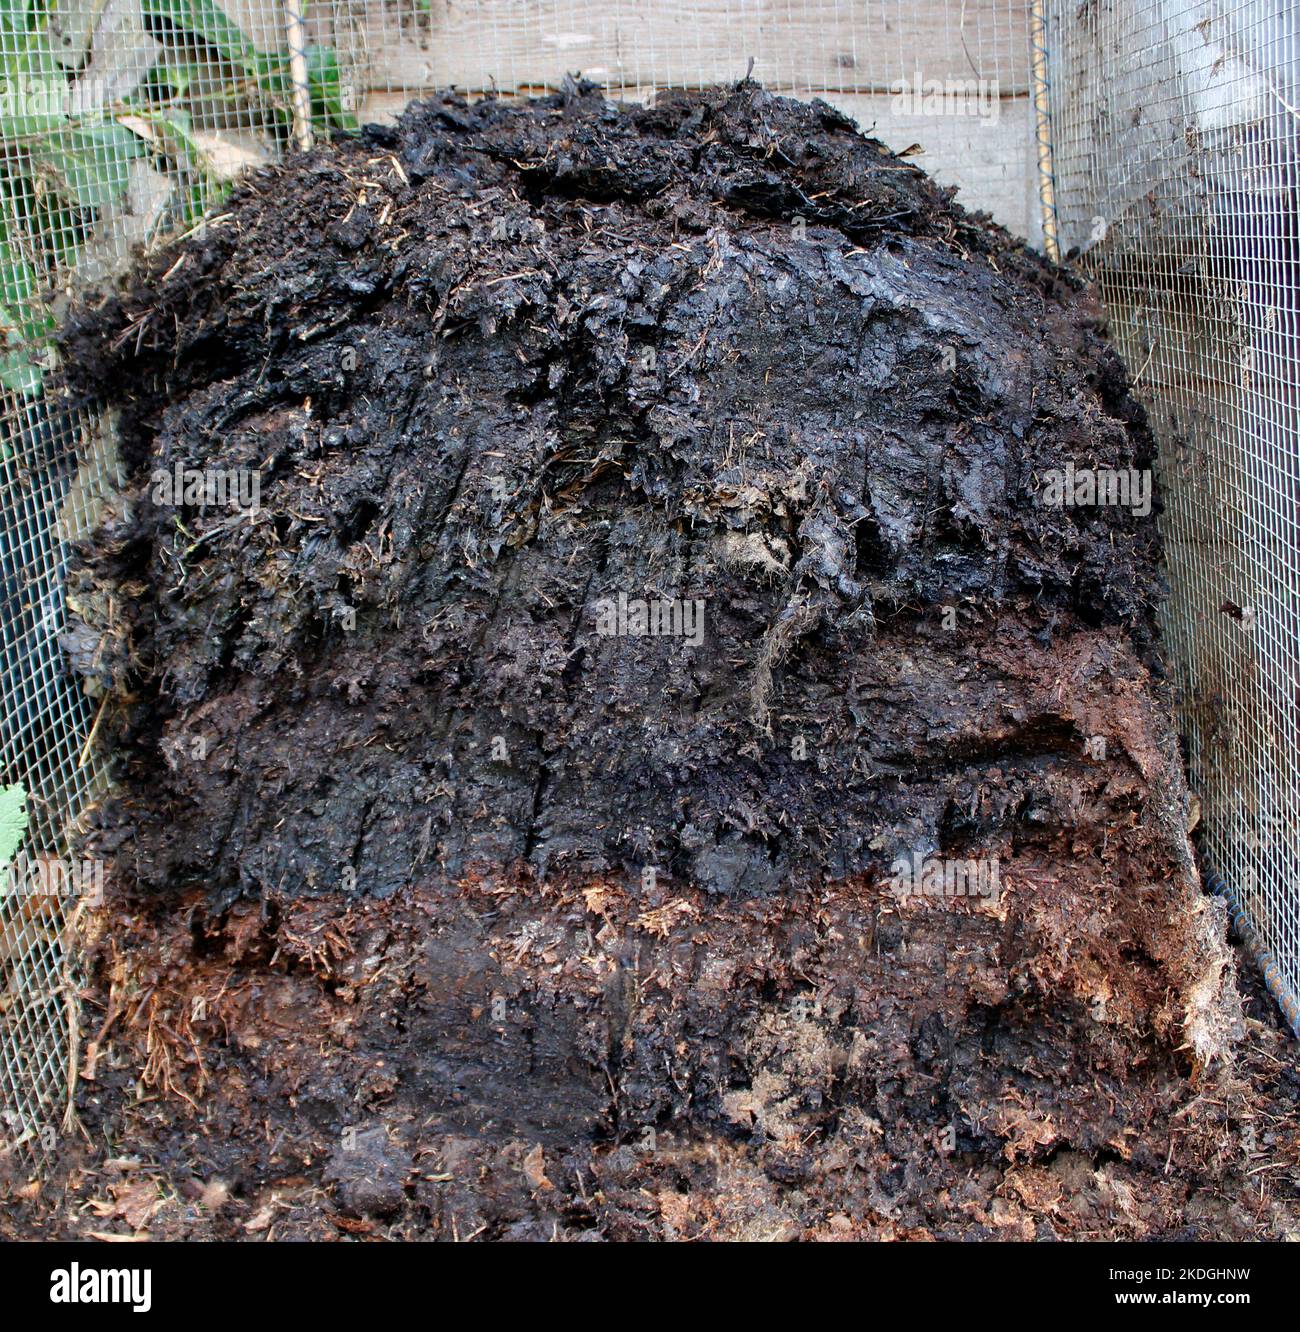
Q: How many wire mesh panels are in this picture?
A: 3